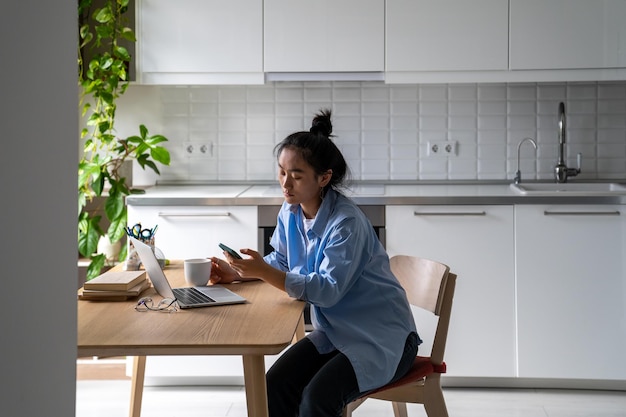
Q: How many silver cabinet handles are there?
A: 3